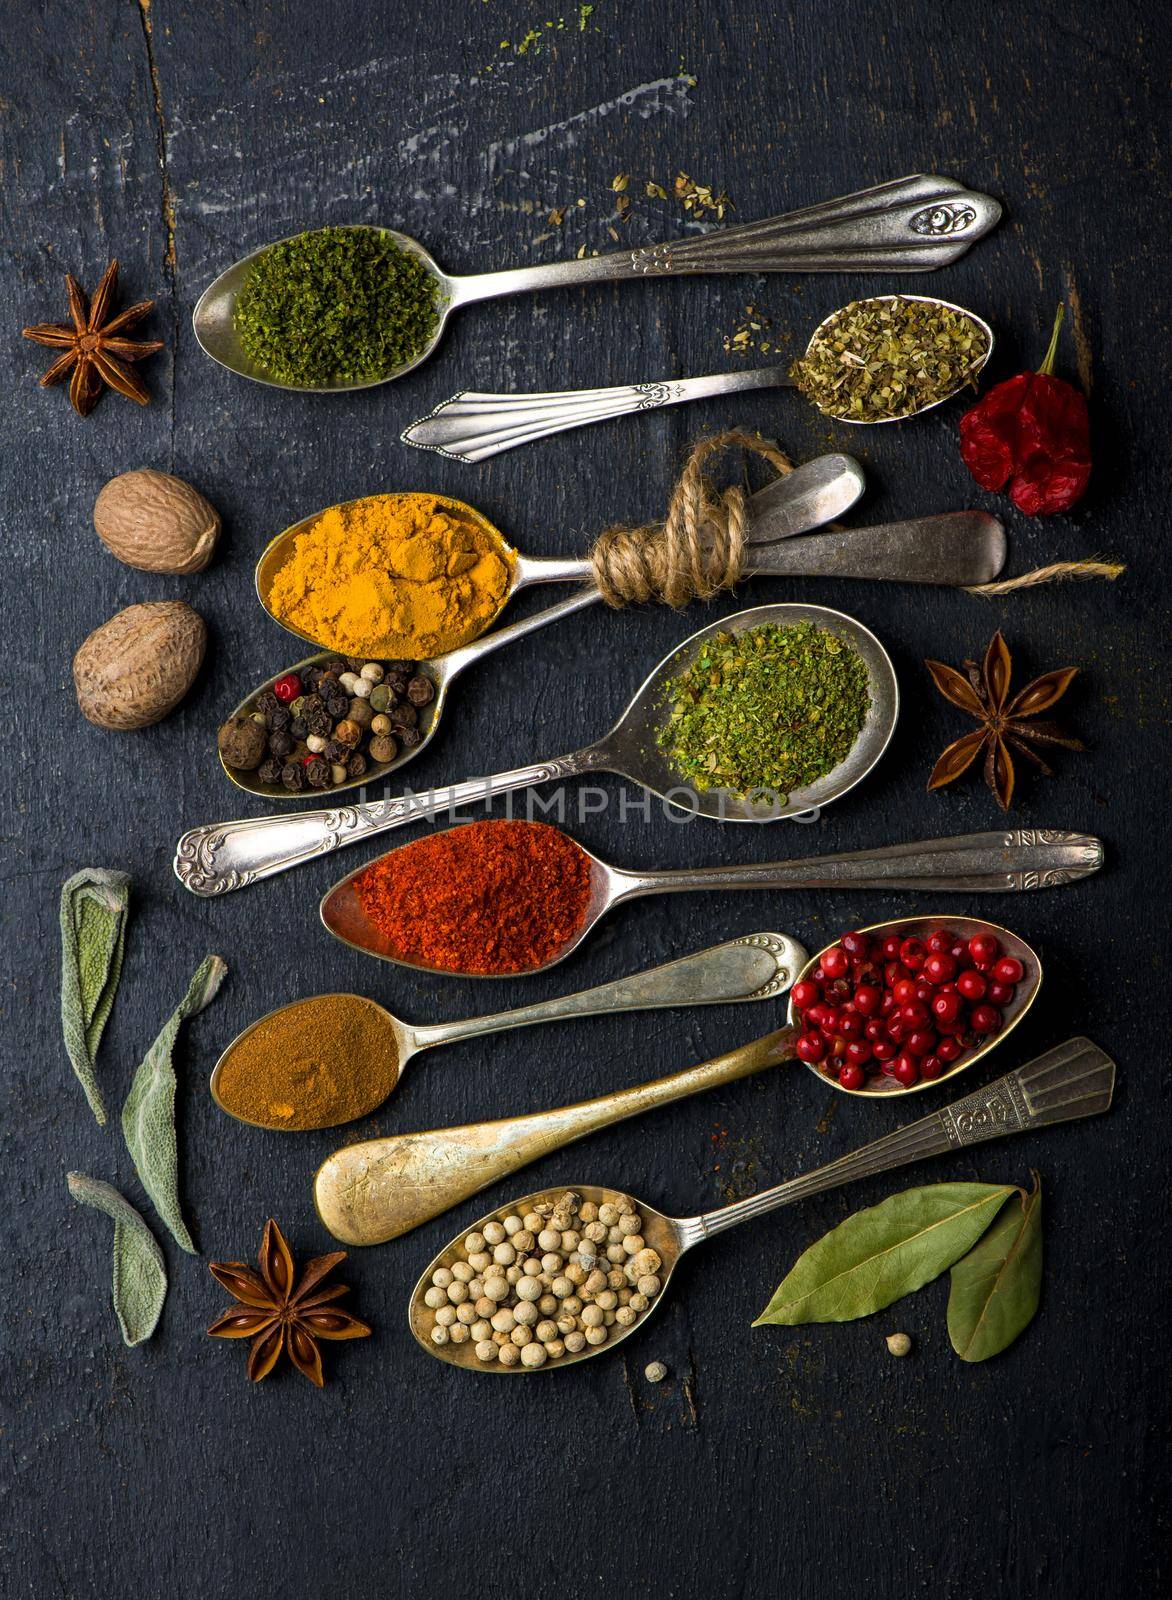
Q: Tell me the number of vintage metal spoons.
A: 9